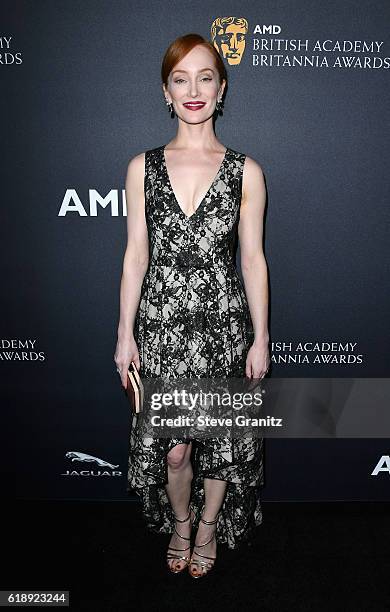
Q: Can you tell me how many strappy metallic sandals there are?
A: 2